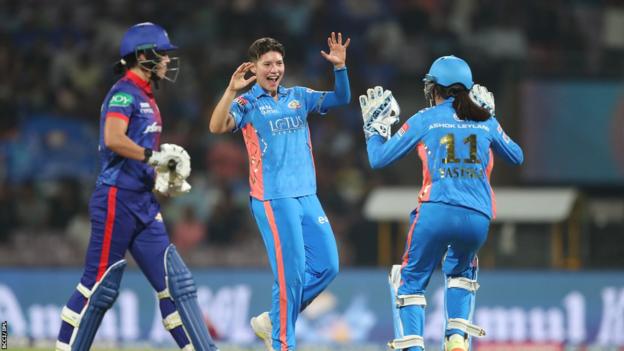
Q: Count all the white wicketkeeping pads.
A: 2